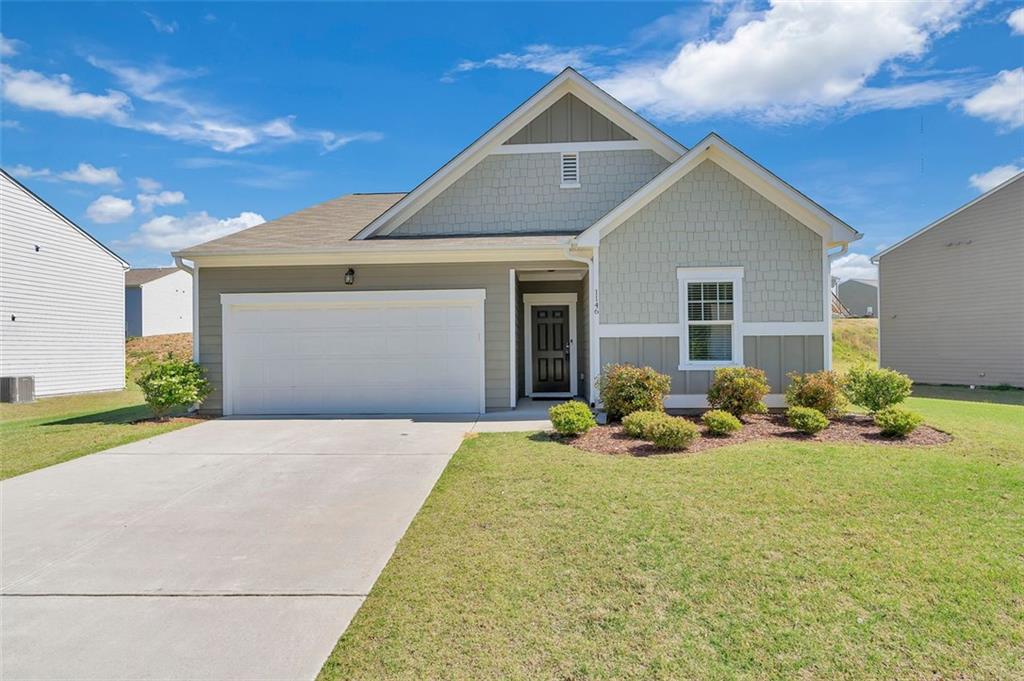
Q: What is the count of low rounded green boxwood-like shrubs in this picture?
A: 6